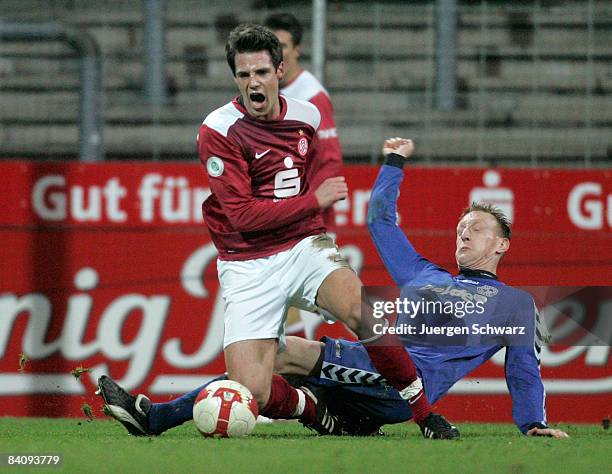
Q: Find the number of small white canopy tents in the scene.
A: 0